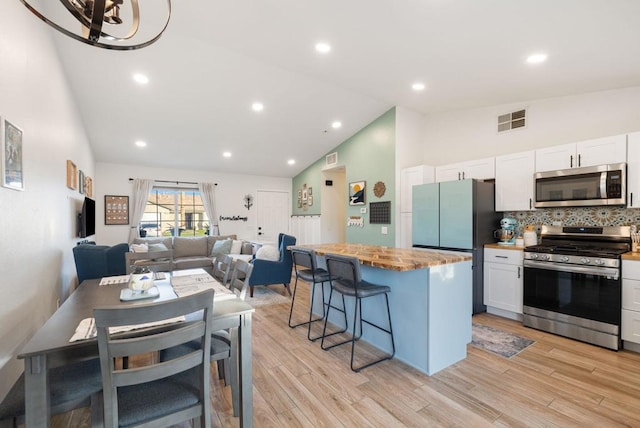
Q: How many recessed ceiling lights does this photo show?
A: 9